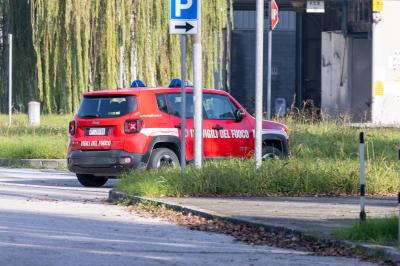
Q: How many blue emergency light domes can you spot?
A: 2